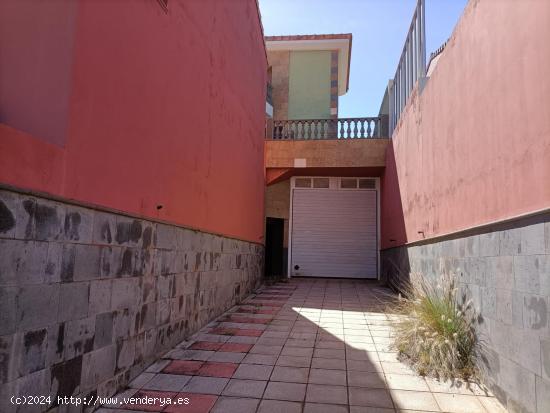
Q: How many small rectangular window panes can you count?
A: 4